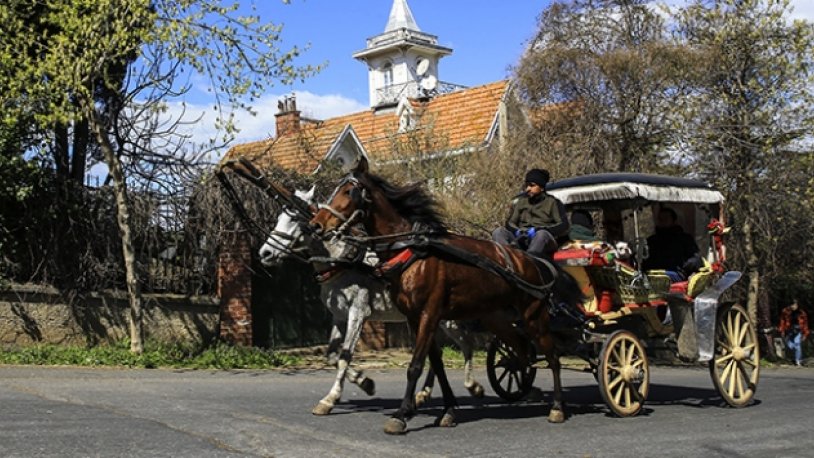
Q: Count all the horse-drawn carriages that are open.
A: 1